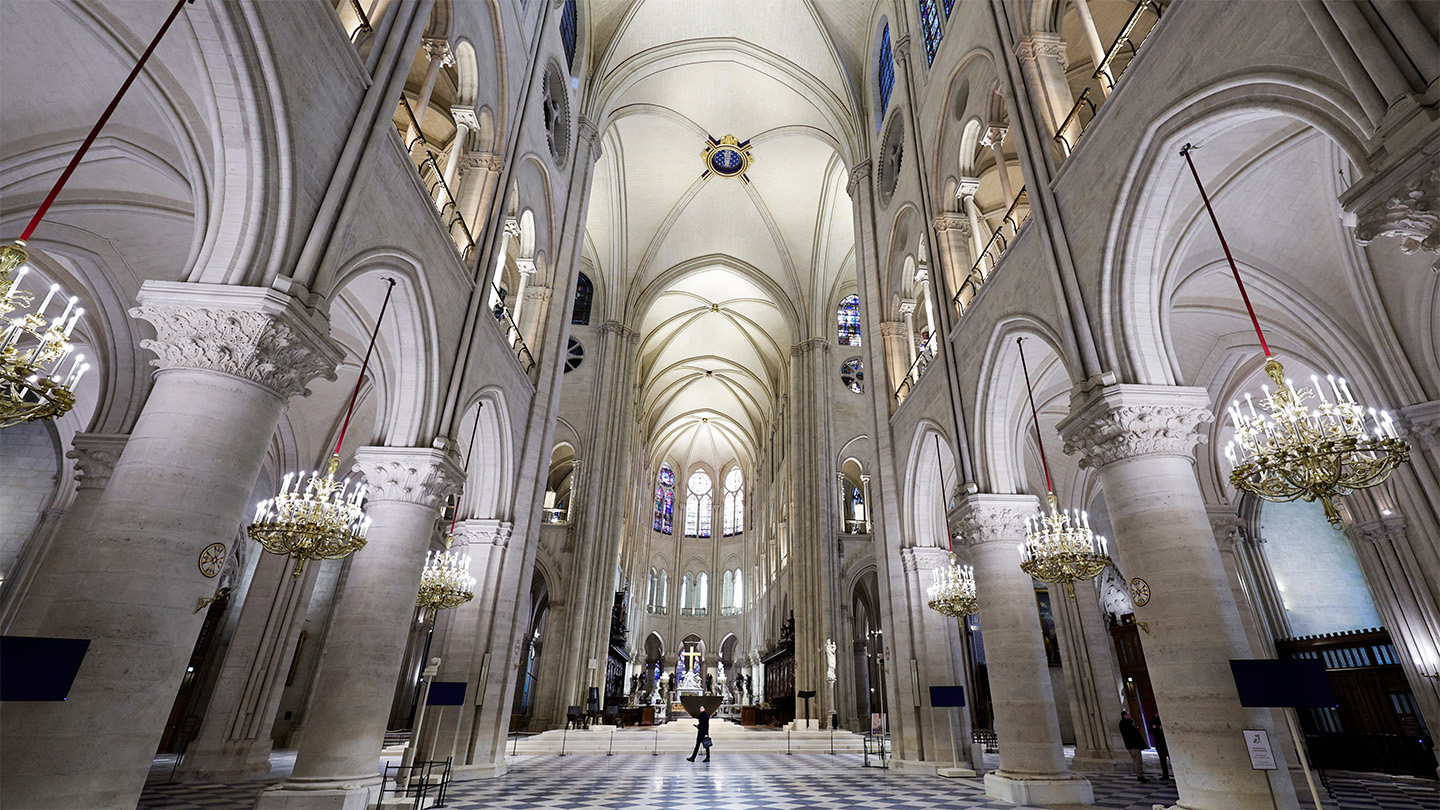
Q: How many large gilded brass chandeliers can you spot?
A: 6